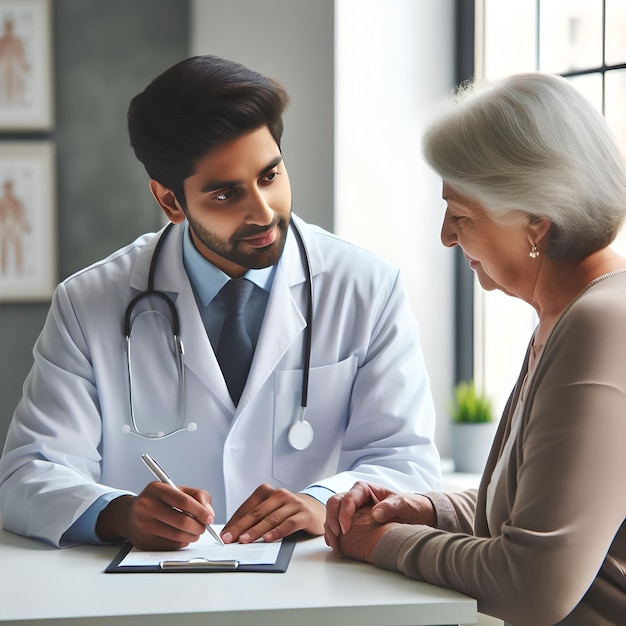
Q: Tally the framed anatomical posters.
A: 2